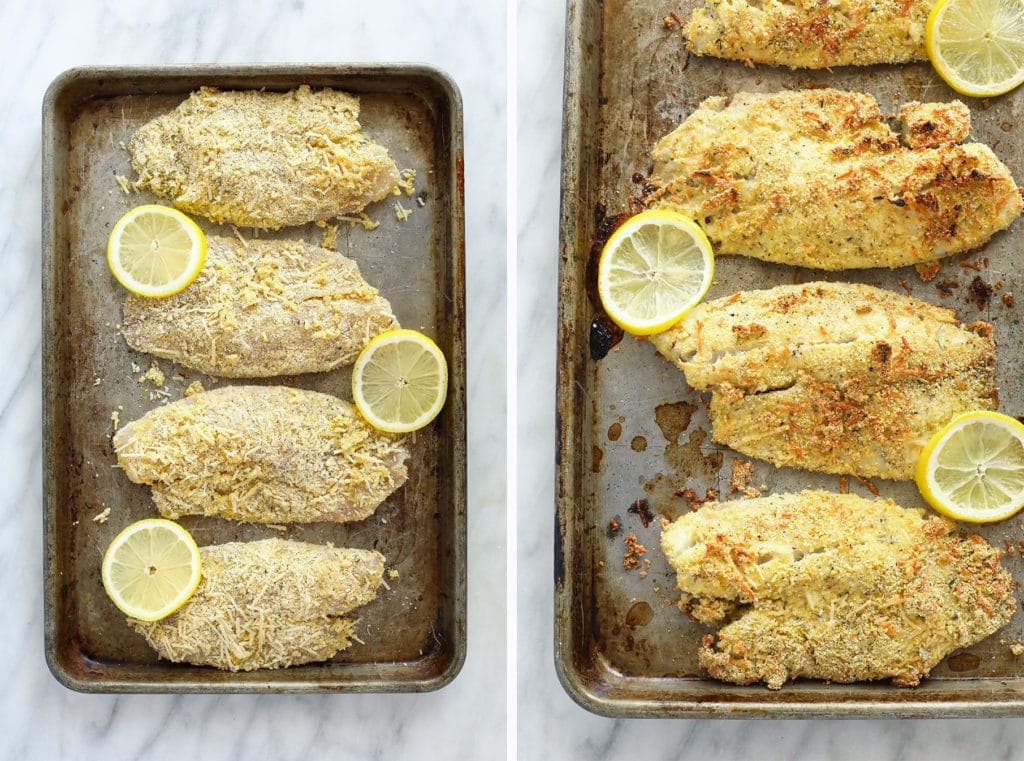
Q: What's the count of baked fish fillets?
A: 4